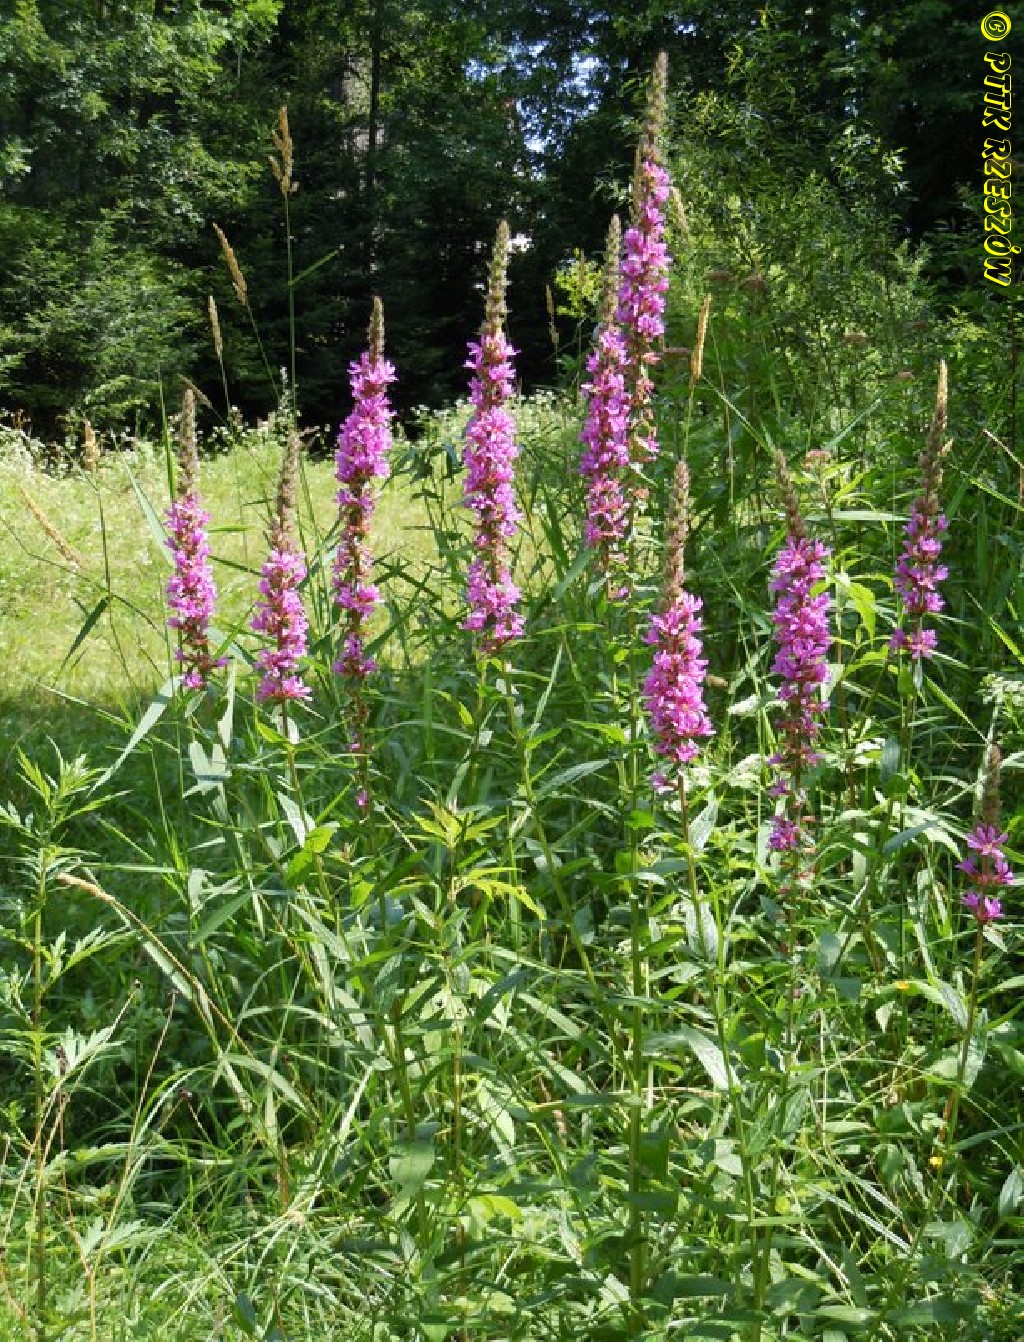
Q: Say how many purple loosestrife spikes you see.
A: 10